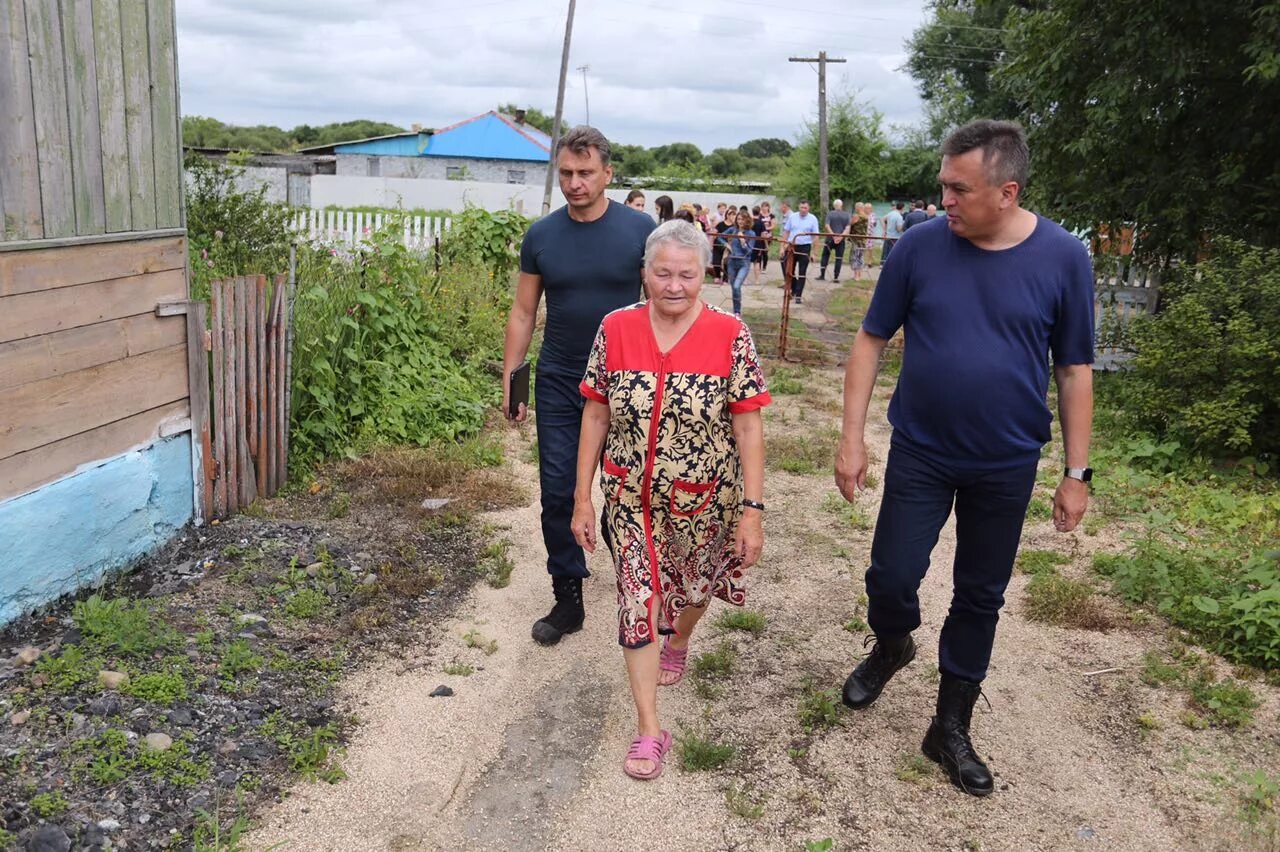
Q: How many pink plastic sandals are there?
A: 2